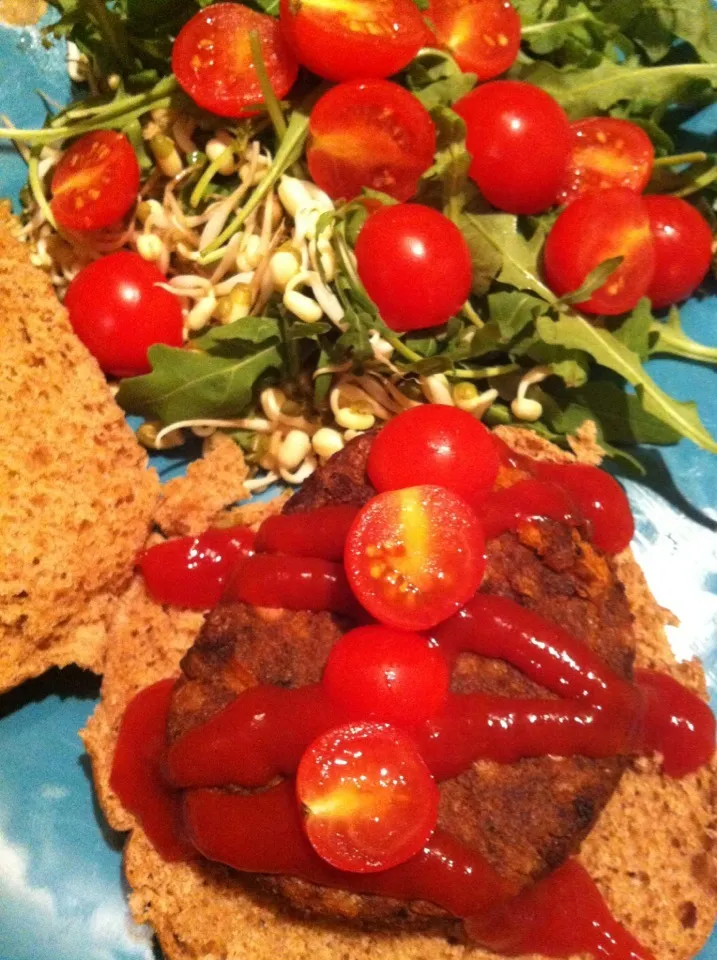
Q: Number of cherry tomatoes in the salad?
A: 11